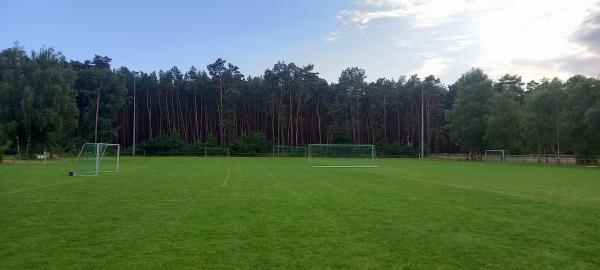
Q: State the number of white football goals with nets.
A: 5